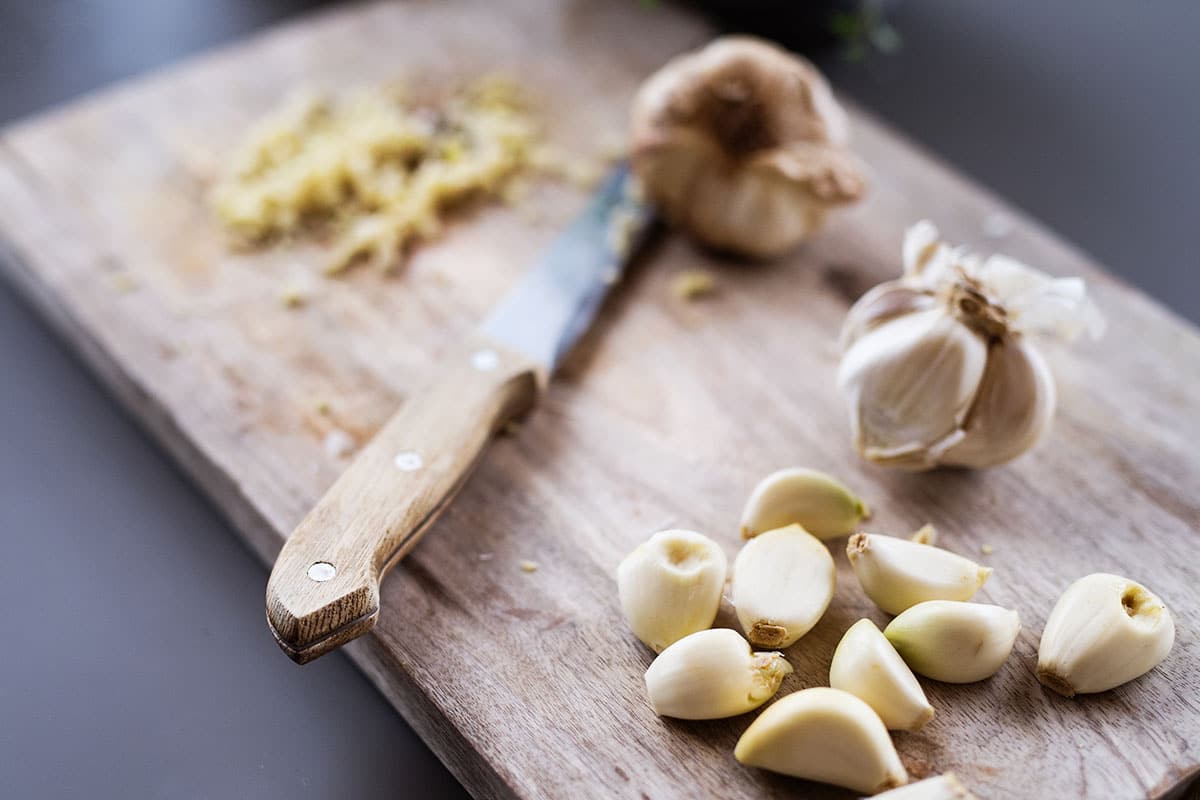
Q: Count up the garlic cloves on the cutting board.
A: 10